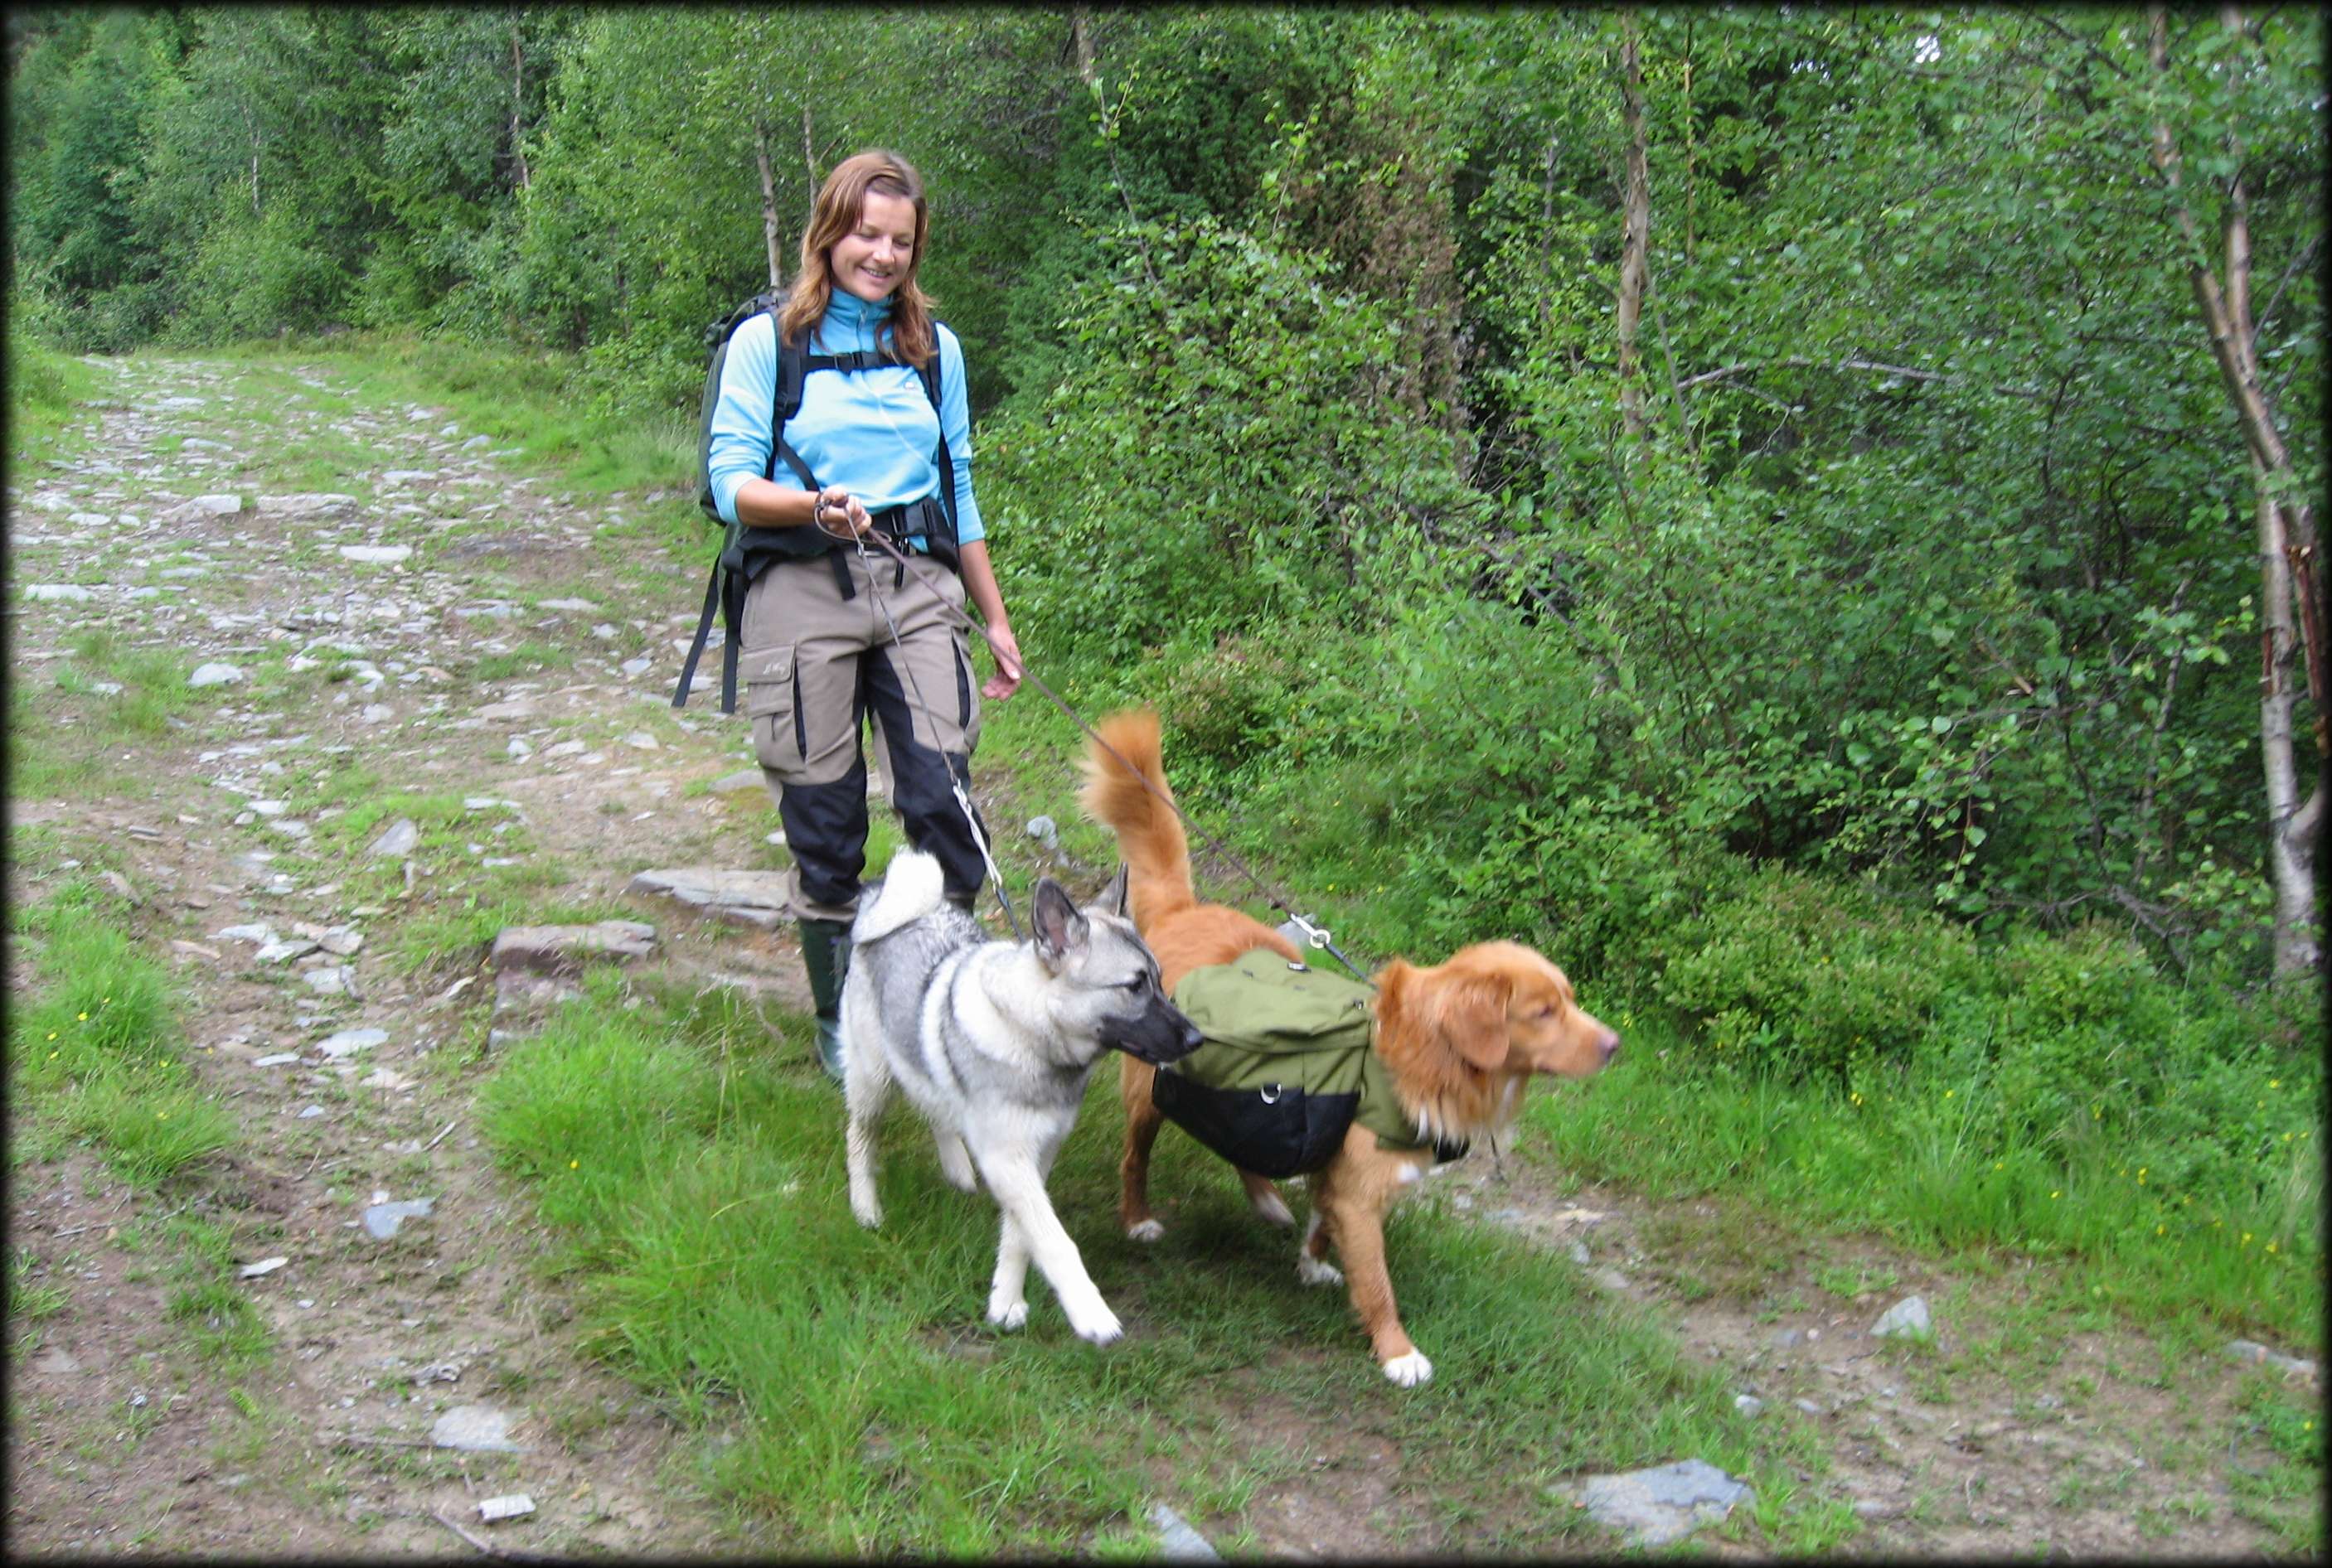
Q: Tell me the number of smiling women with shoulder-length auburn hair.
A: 1